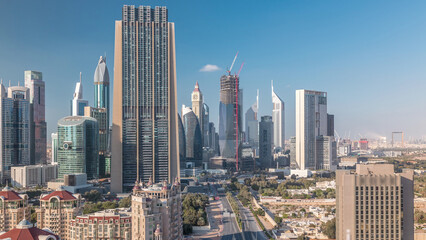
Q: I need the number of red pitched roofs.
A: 3